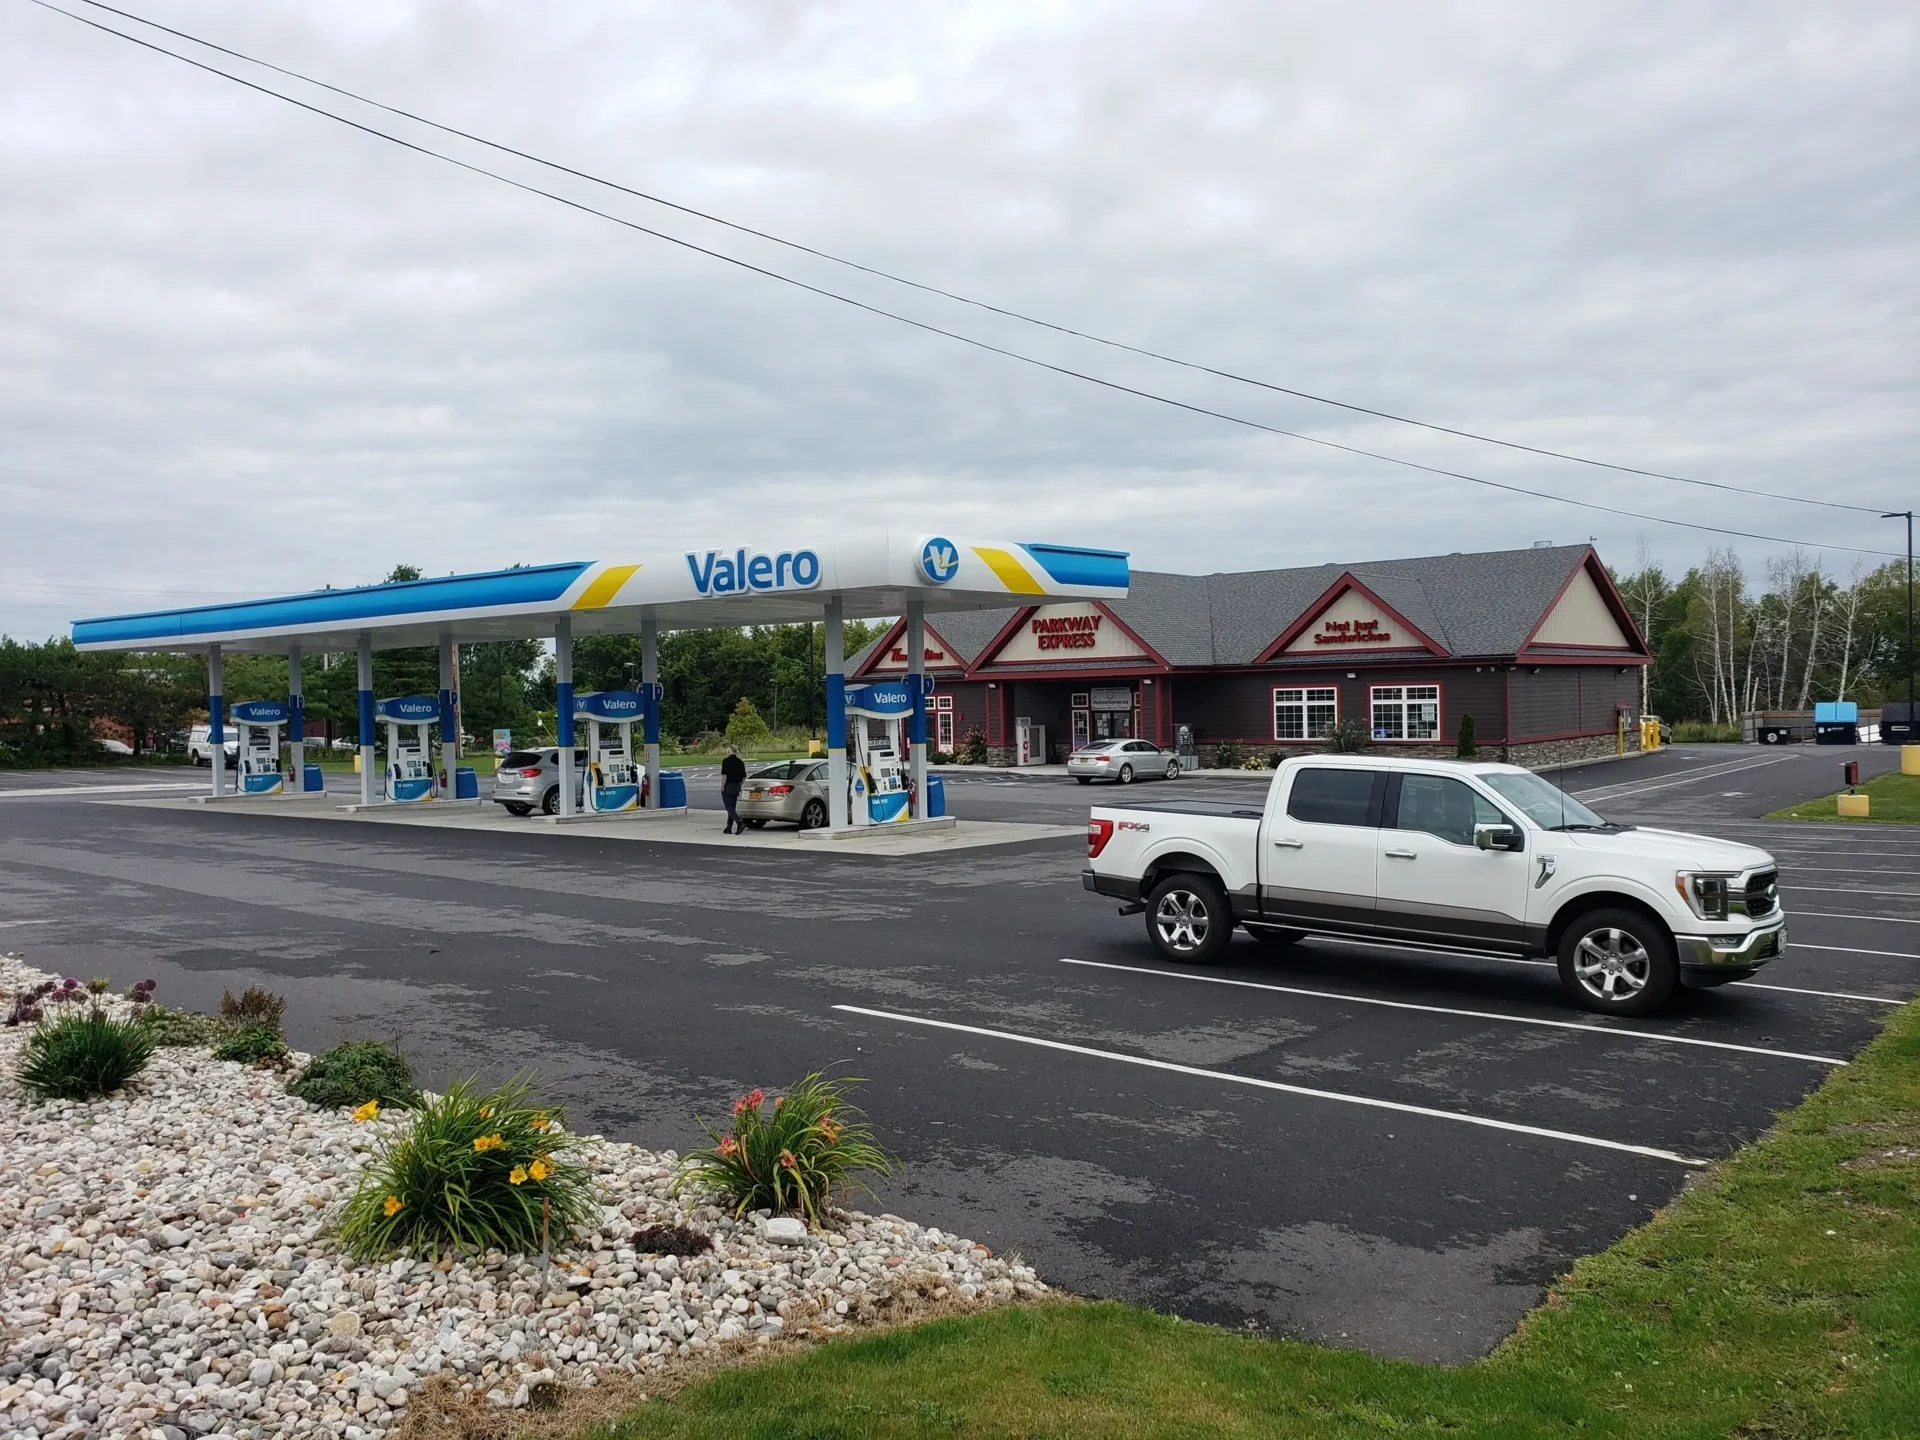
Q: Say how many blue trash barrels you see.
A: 4